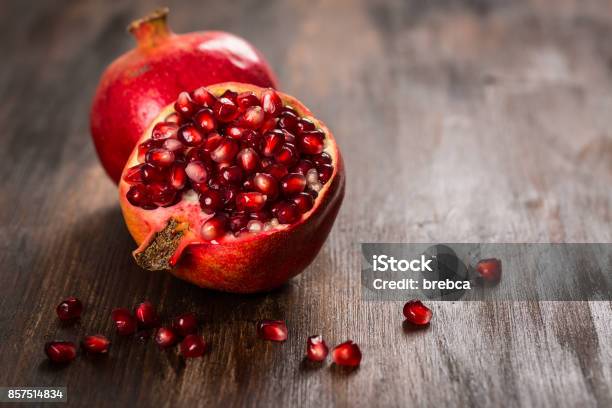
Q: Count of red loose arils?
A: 13